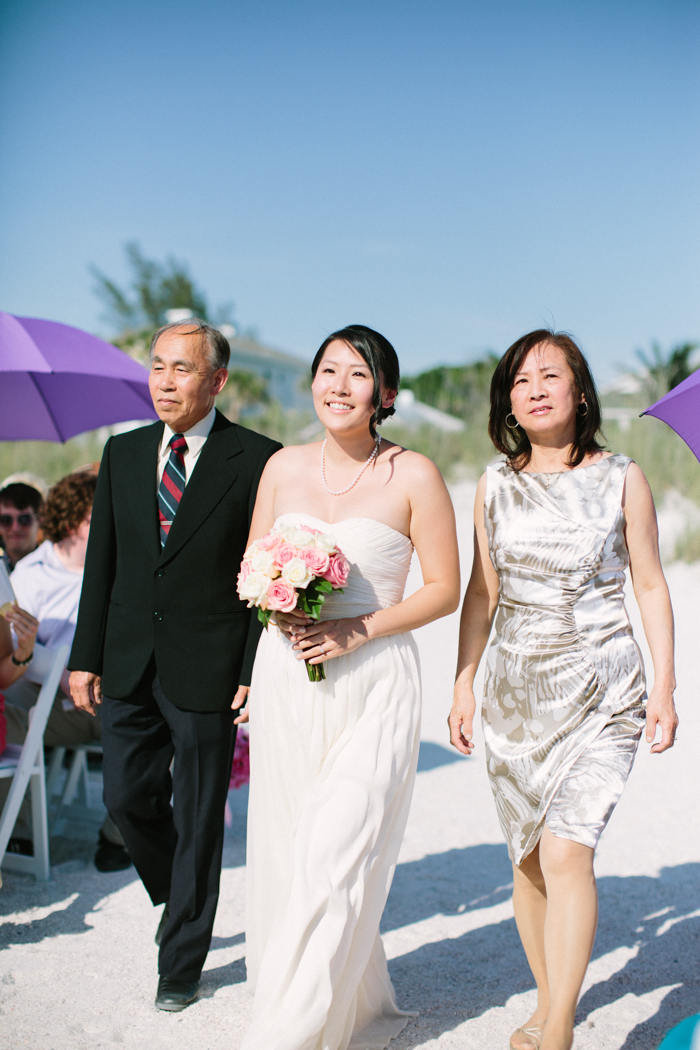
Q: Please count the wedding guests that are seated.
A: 3